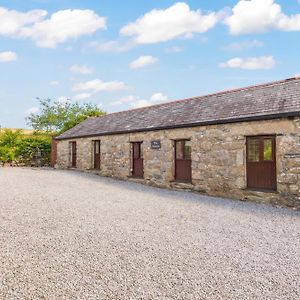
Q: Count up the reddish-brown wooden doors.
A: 5